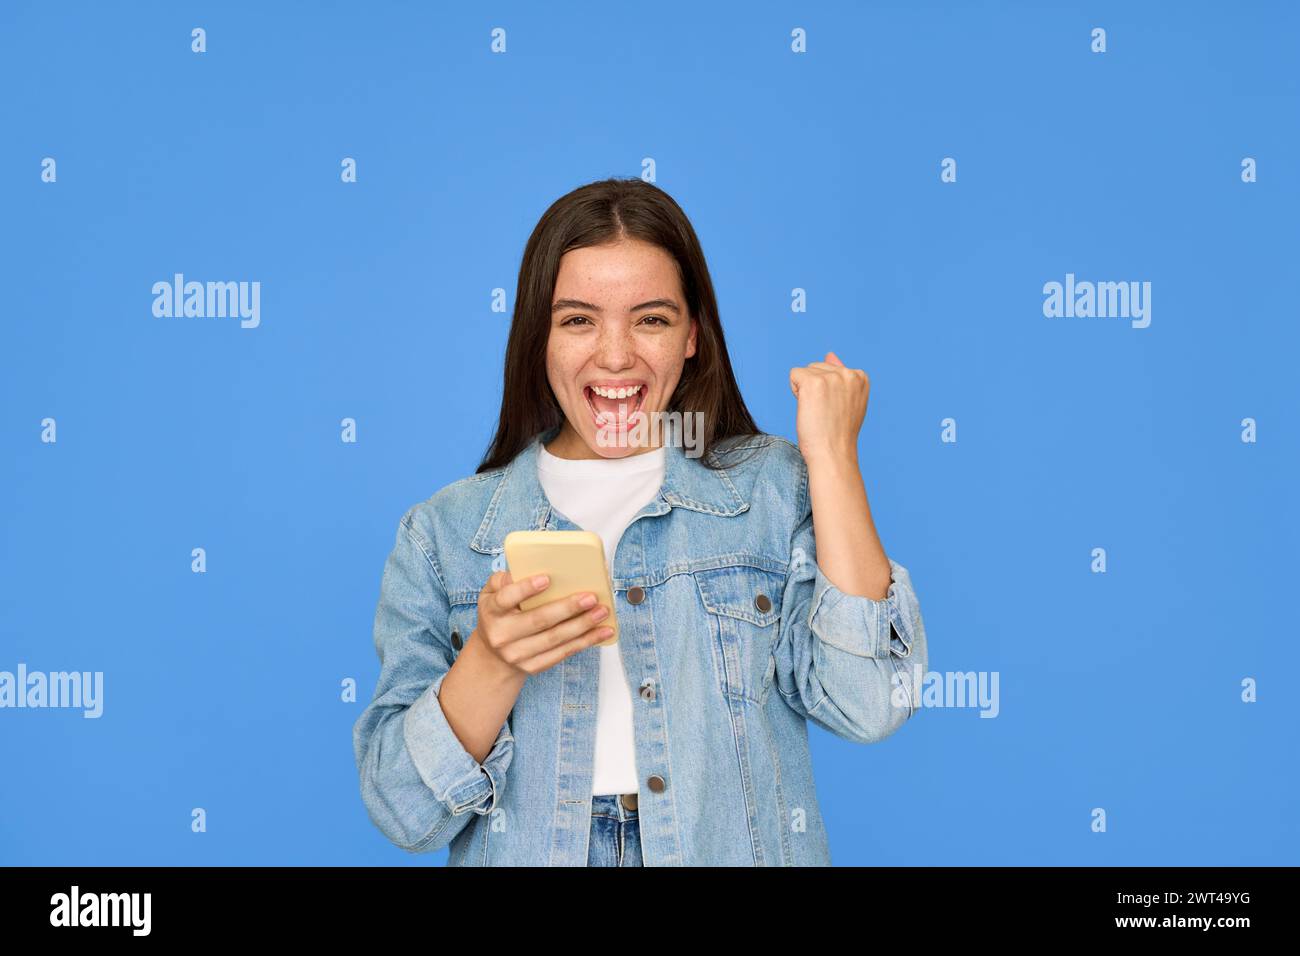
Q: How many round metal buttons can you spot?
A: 6